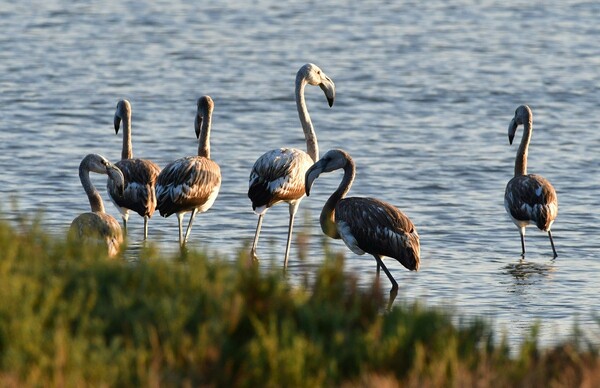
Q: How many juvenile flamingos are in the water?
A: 6